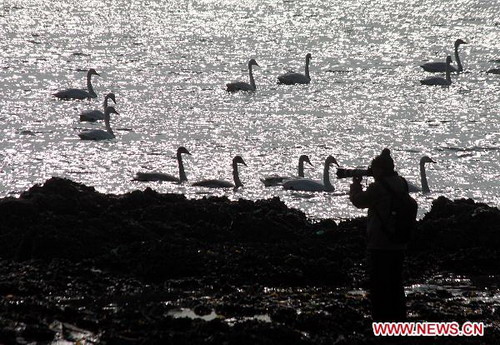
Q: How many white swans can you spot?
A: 12